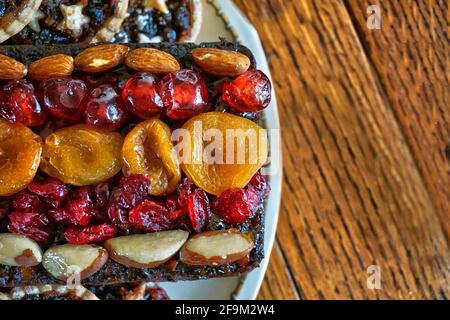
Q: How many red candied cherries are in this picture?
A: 6